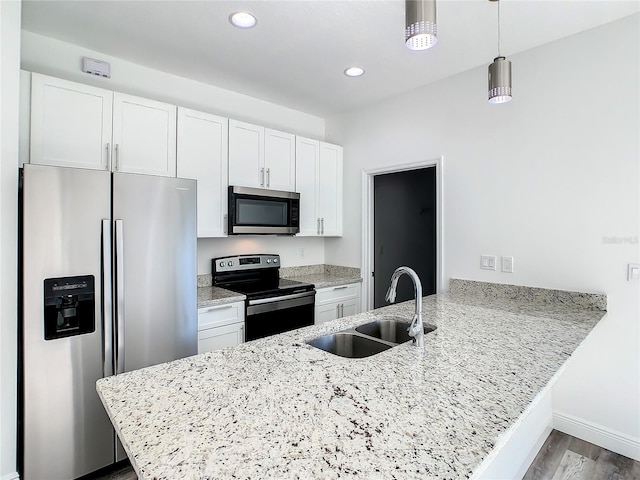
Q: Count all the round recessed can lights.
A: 2